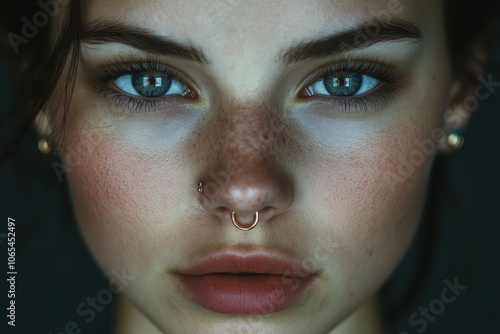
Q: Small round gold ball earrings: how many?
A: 2